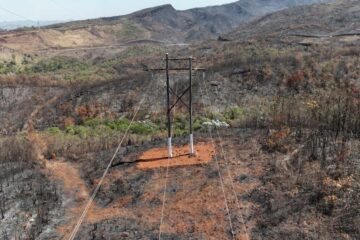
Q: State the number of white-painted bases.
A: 2